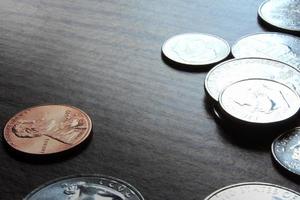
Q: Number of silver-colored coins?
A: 8